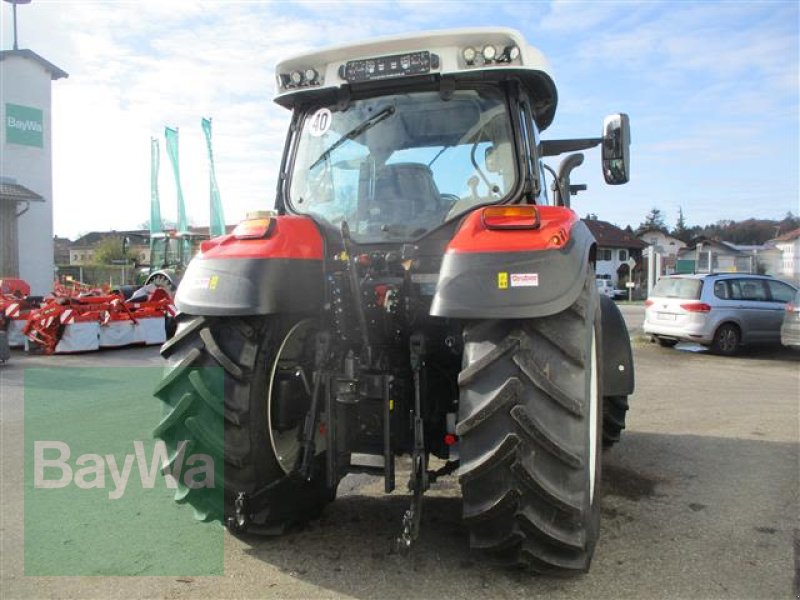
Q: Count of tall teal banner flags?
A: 3